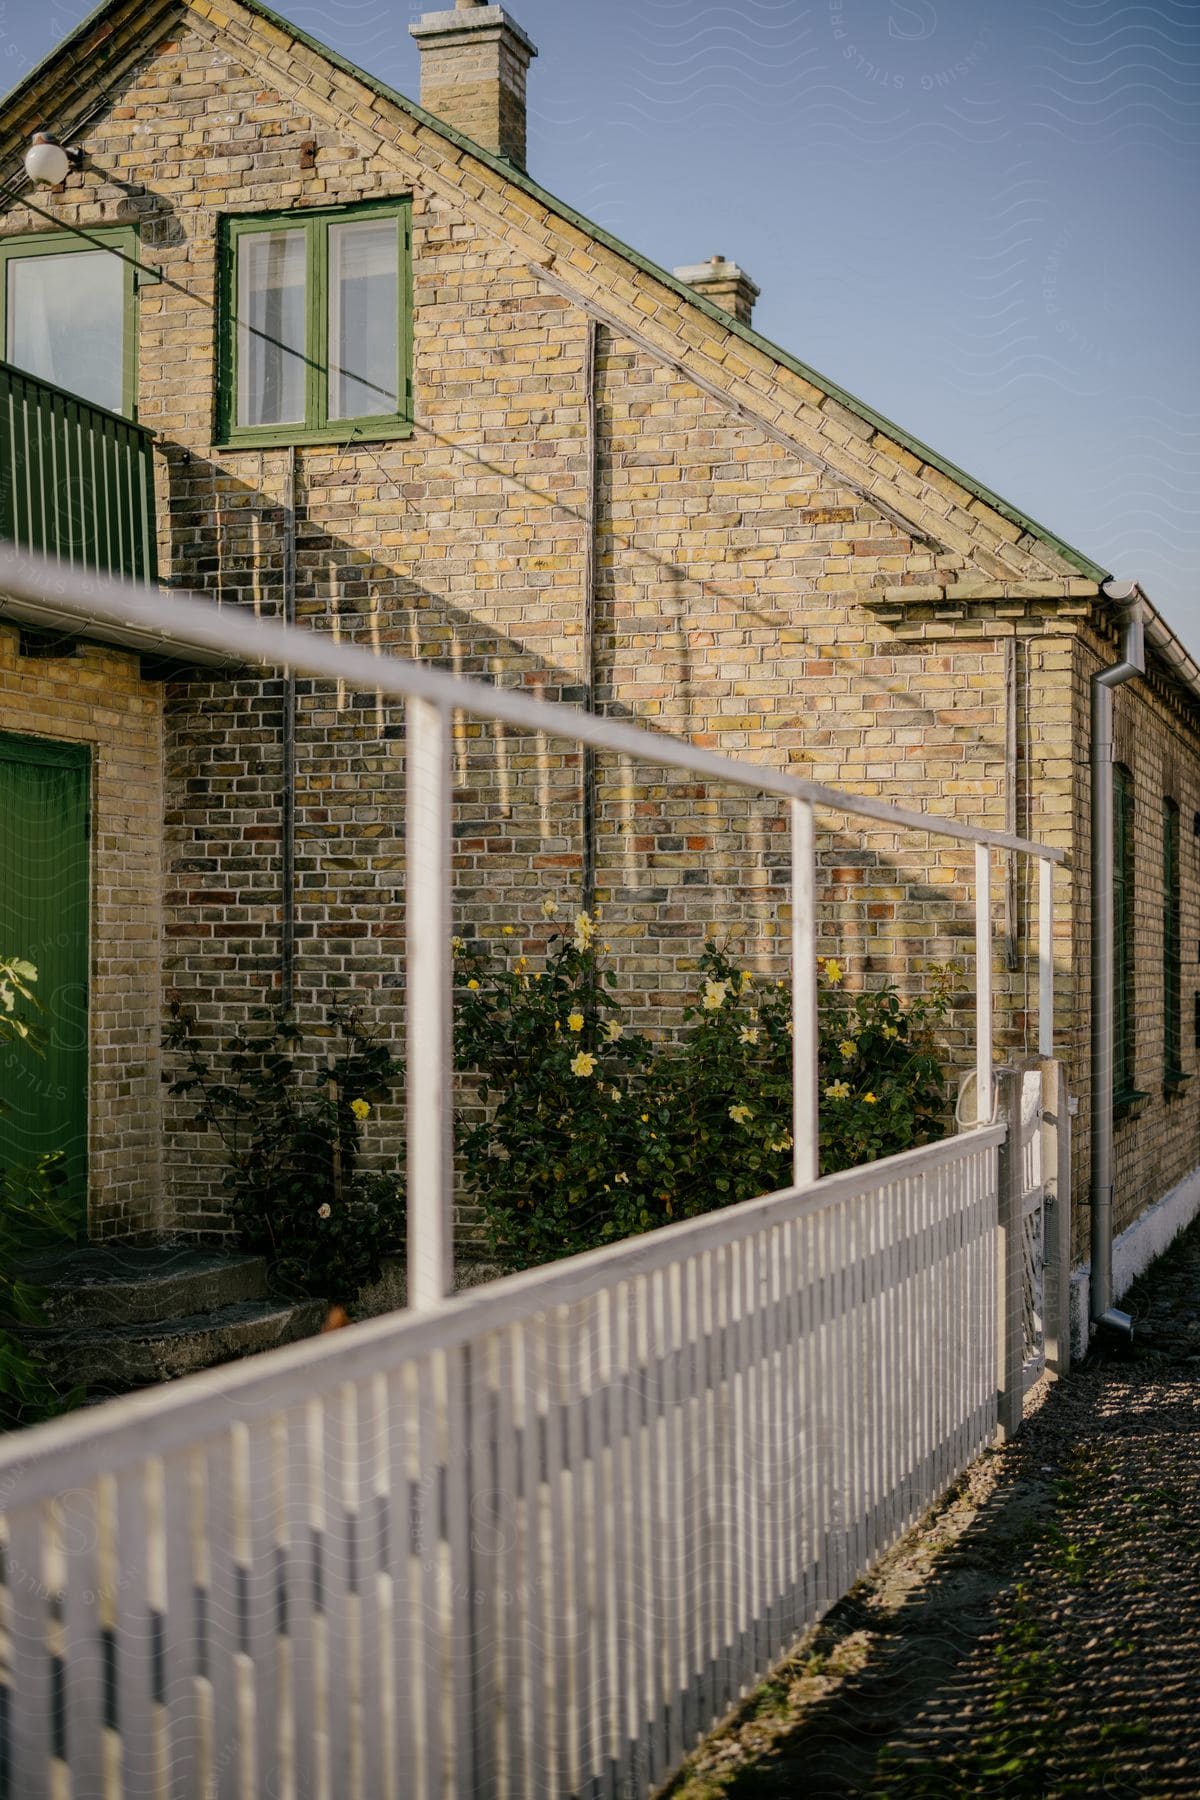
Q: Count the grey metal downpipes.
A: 1